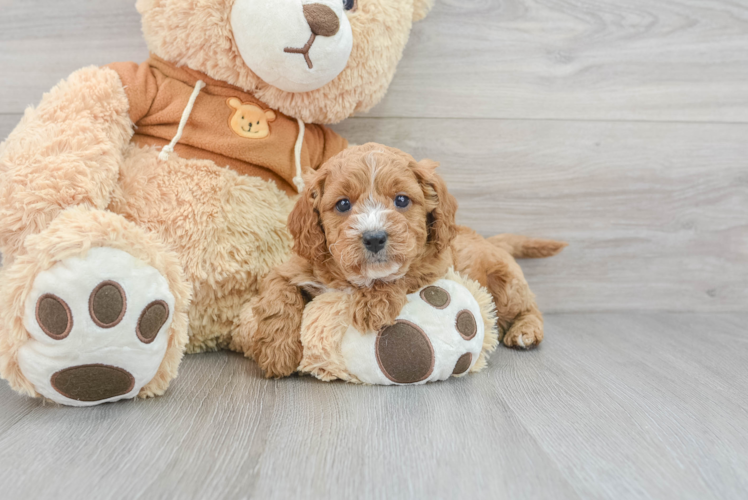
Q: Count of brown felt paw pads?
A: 8